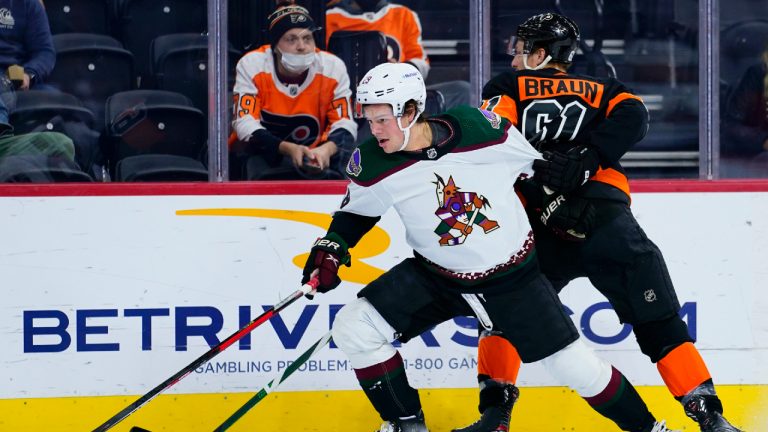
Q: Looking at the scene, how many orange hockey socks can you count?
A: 2